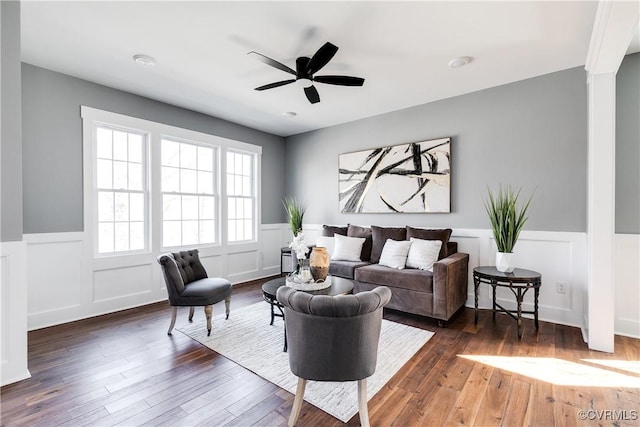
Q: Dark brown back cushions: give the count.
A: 4